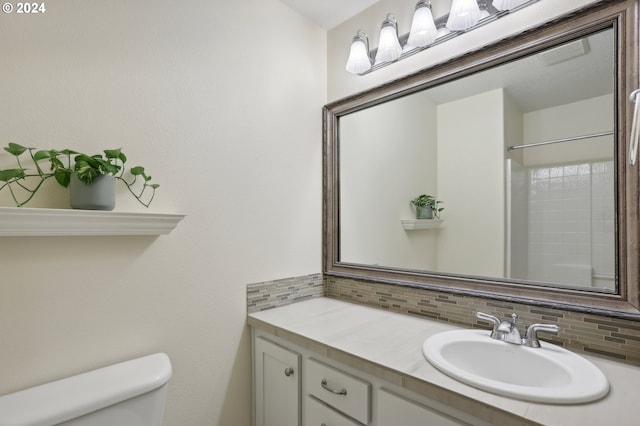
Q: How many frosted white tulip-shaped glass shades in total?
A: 5